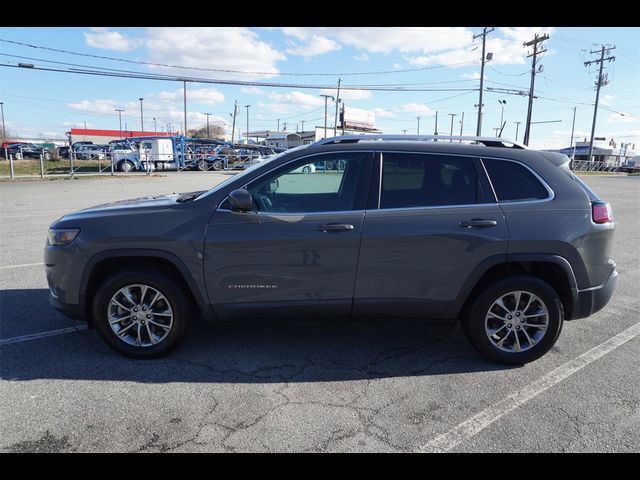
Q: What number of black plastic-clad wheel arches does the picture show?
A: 2